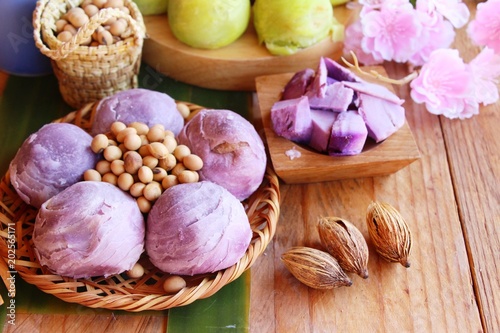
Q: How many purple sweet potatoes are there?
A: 5